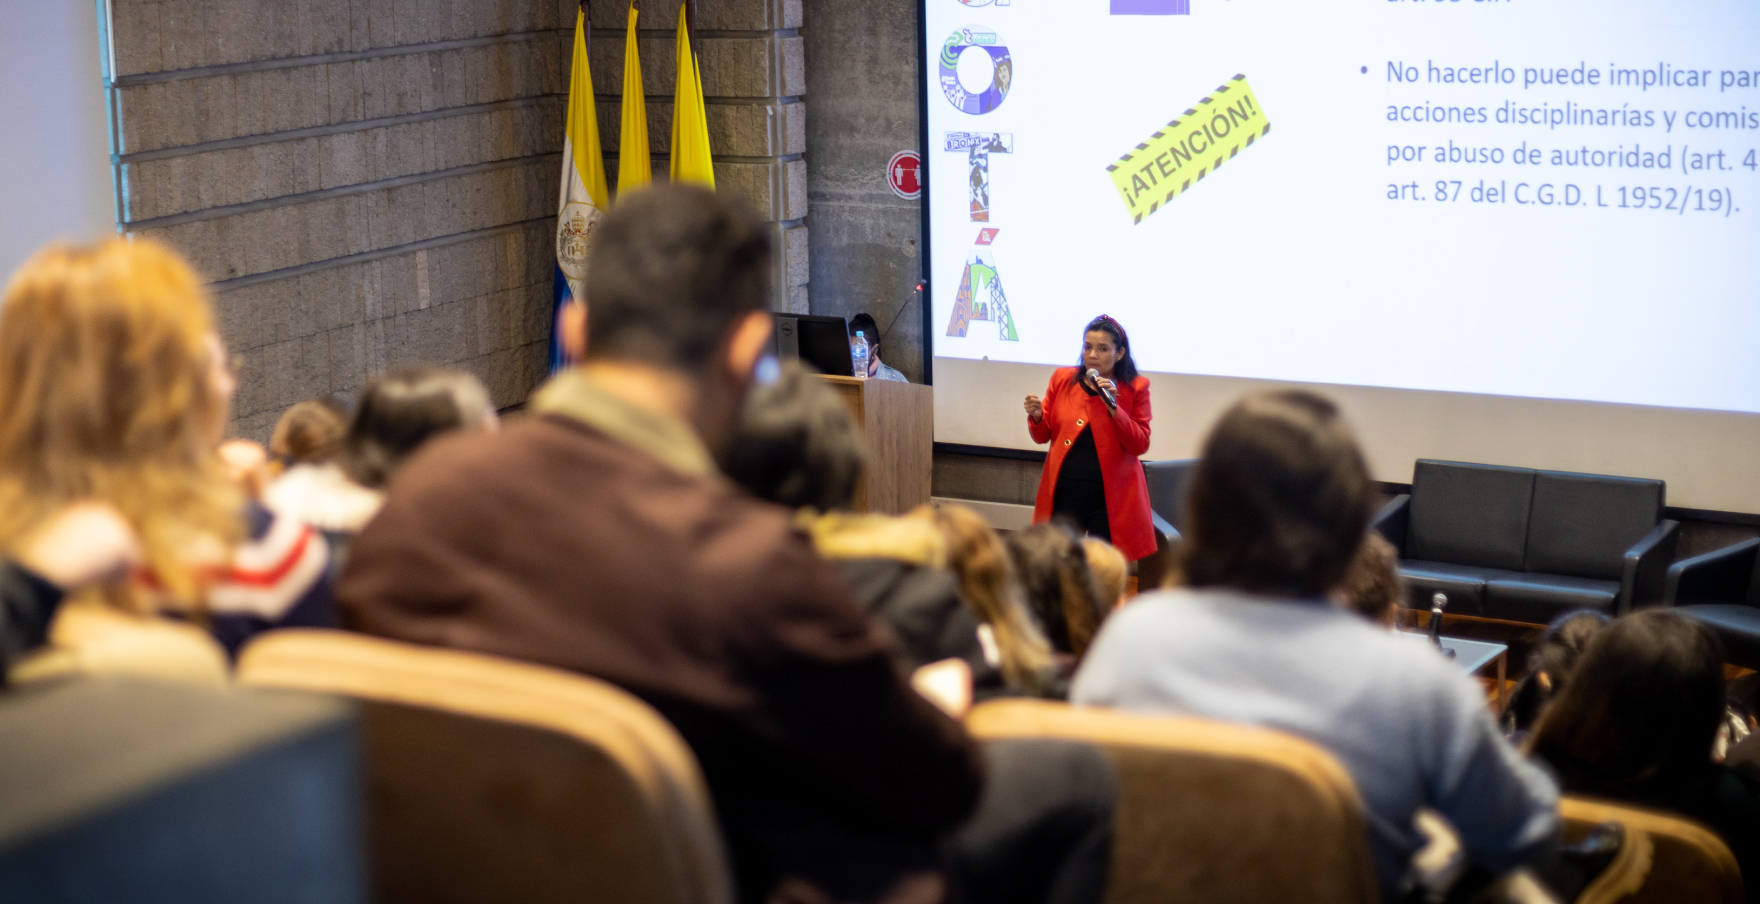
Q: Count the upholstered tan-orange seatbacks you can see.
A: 4